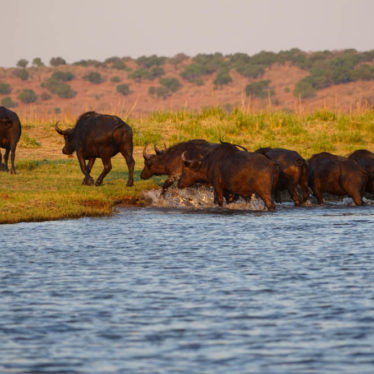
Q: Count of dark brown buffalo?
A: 7